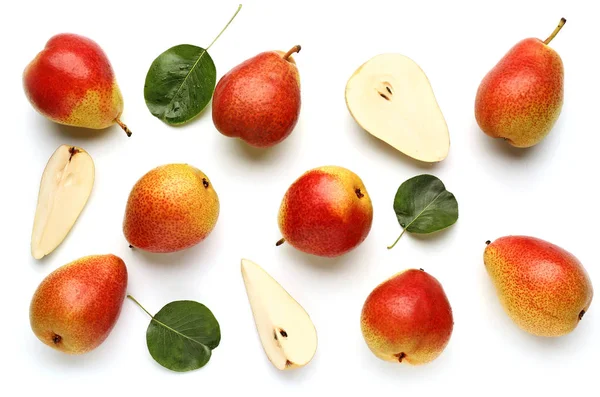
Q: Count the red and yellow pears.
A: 8